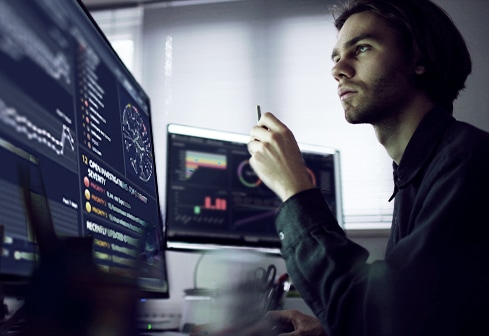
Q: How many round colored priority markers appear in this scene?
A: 3